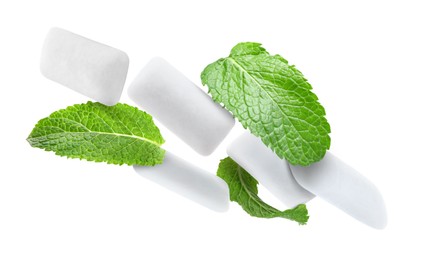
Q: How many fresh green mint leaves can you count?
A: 3